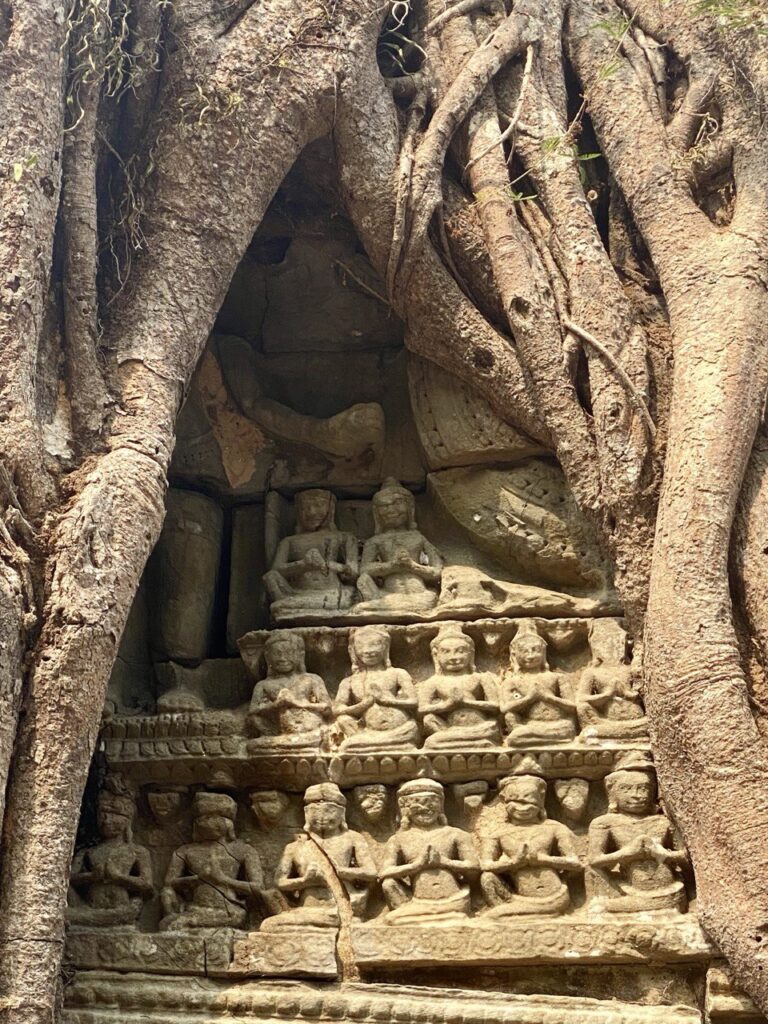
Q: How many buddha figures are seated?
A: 13